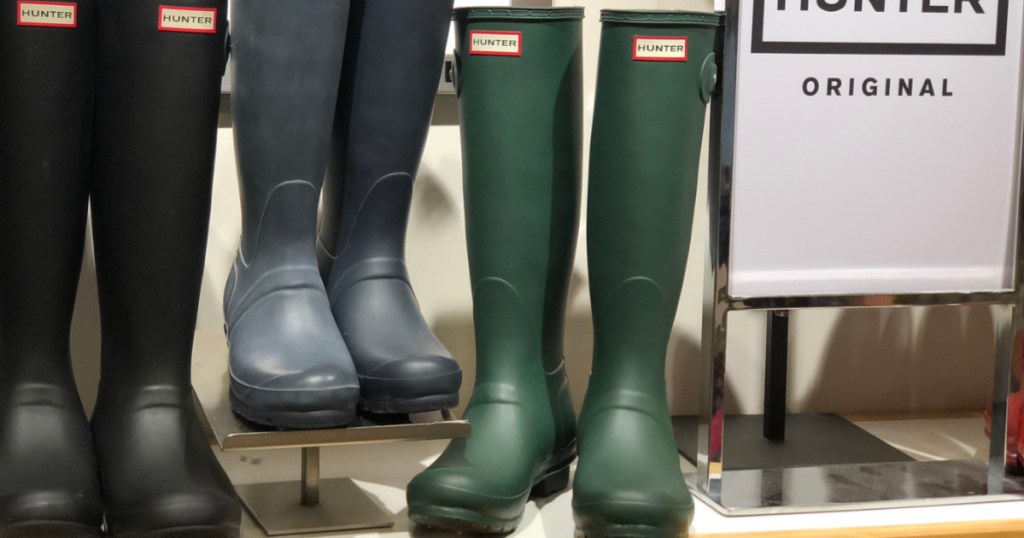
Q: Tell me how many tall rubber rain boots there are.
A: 6